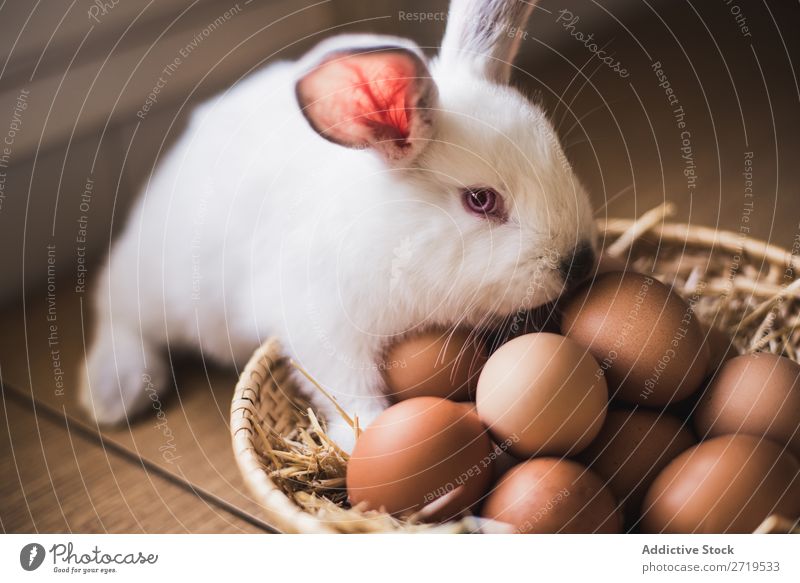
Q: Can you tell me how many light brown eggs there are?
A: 1